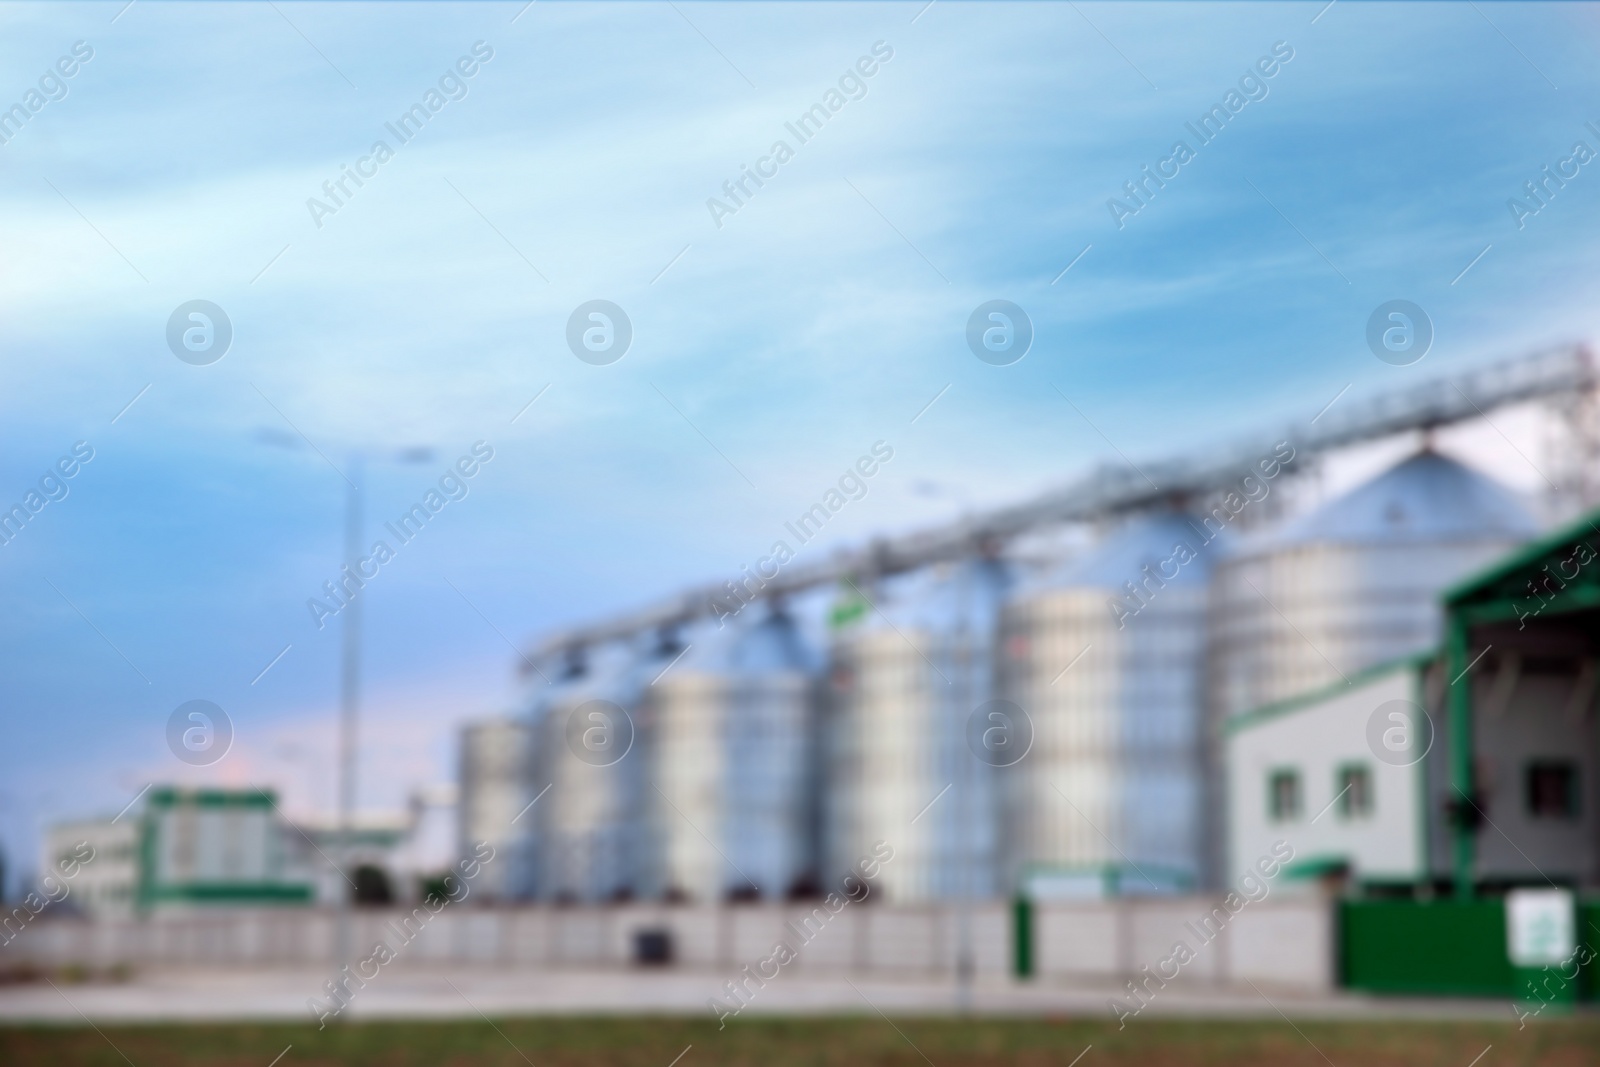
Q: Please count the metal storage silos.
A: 6